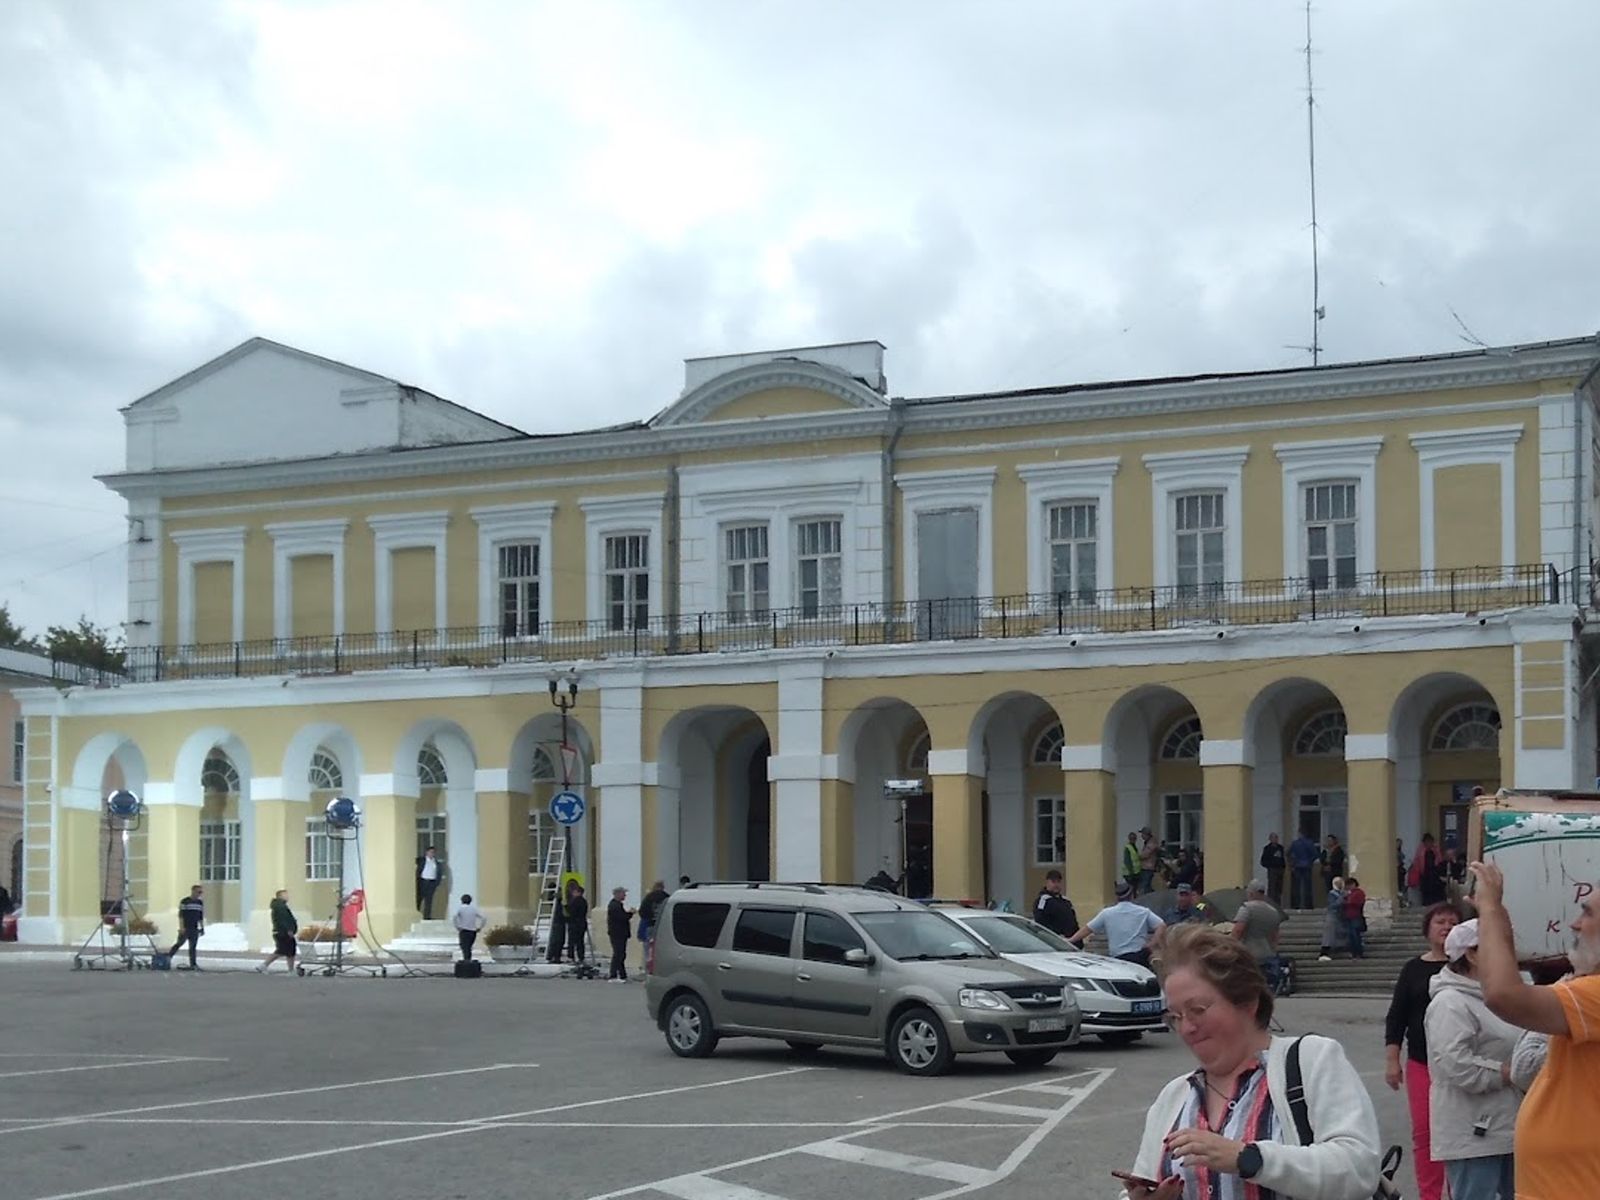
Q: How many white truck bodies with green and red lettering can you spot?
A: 1